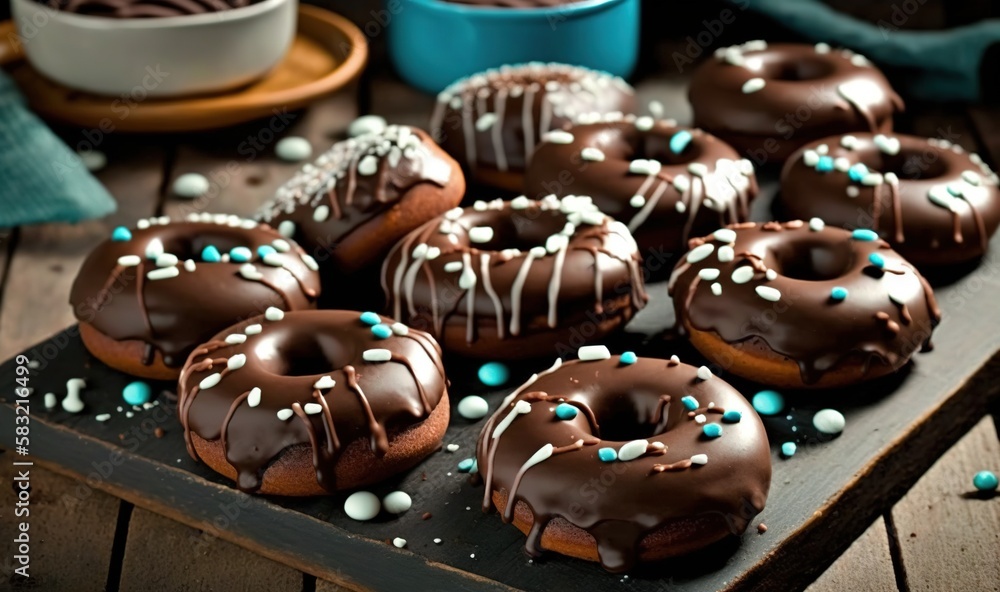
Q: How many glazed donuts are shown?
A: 10